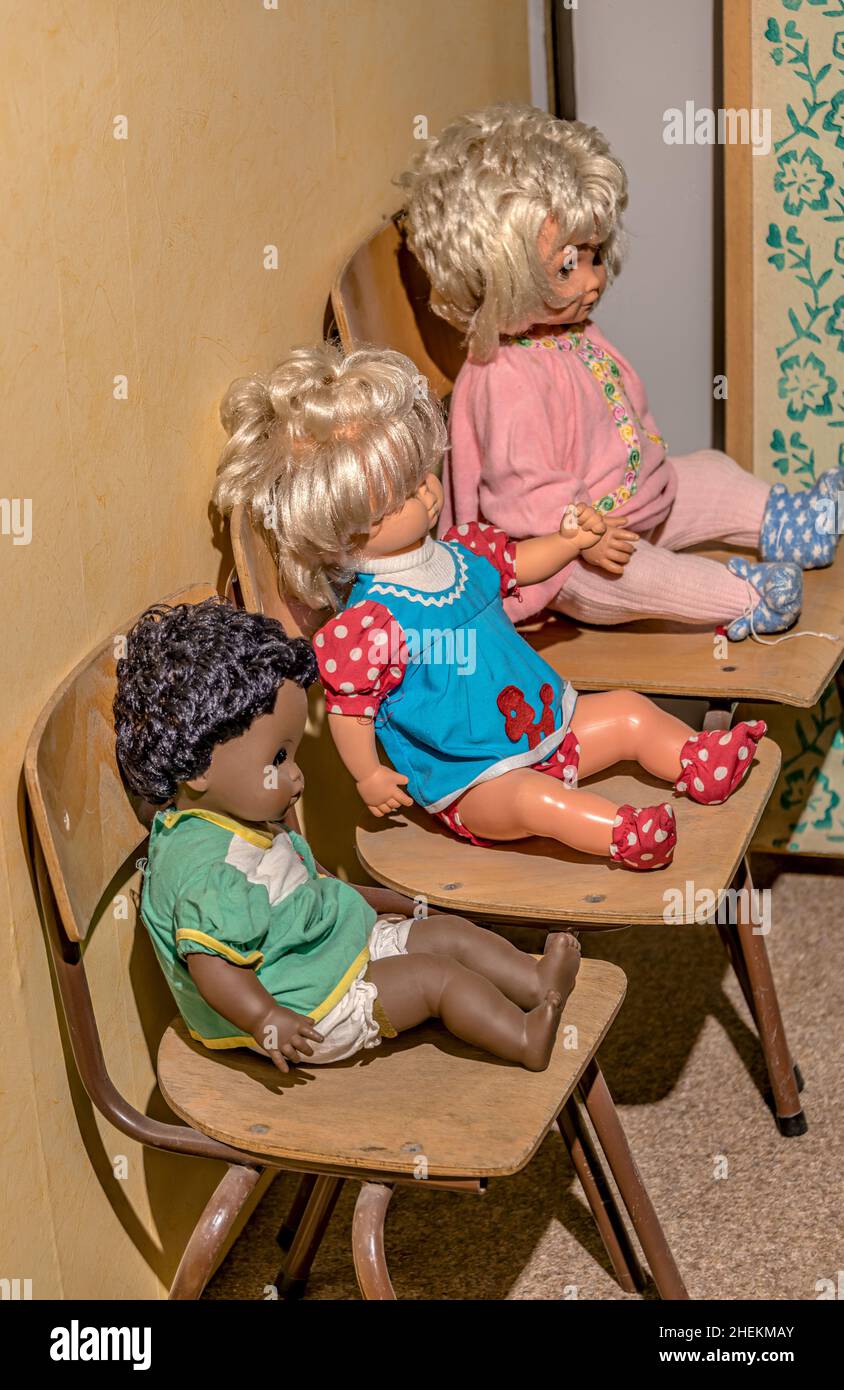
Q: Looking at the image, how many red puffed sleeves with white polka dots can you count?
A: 2